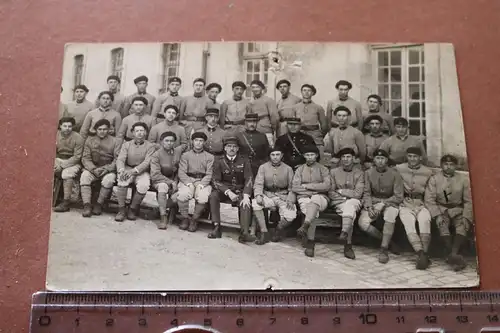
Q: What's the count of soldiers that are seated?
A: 12